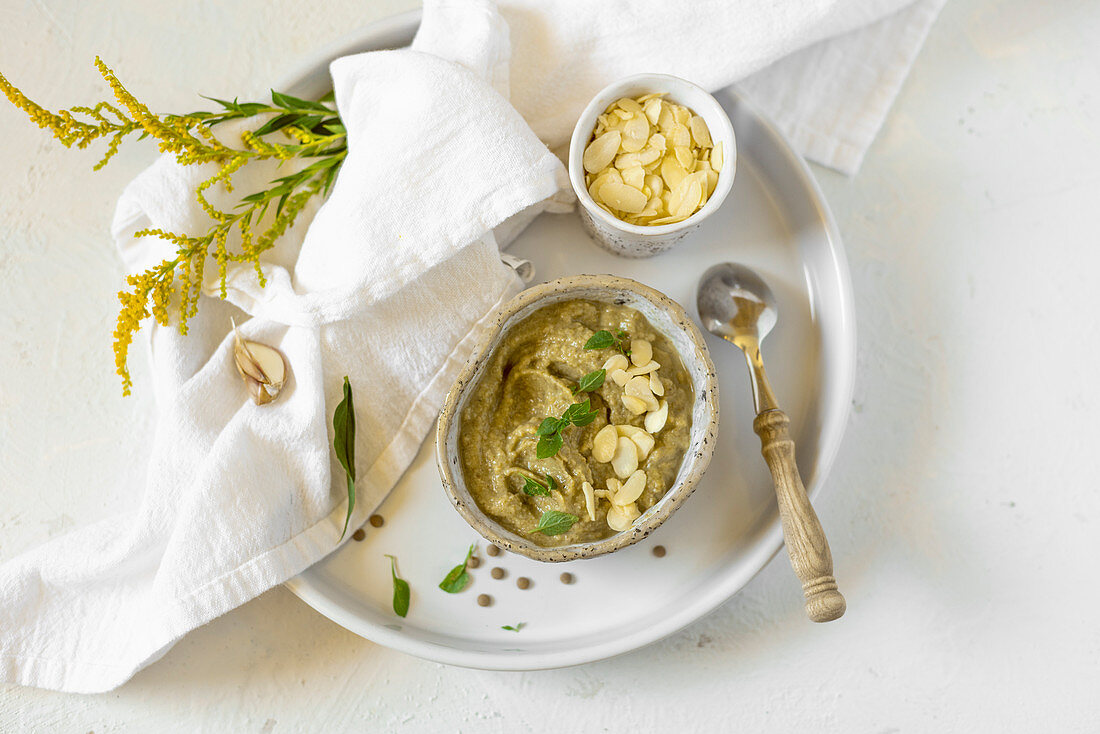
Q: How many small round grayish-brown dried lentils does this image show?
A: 9